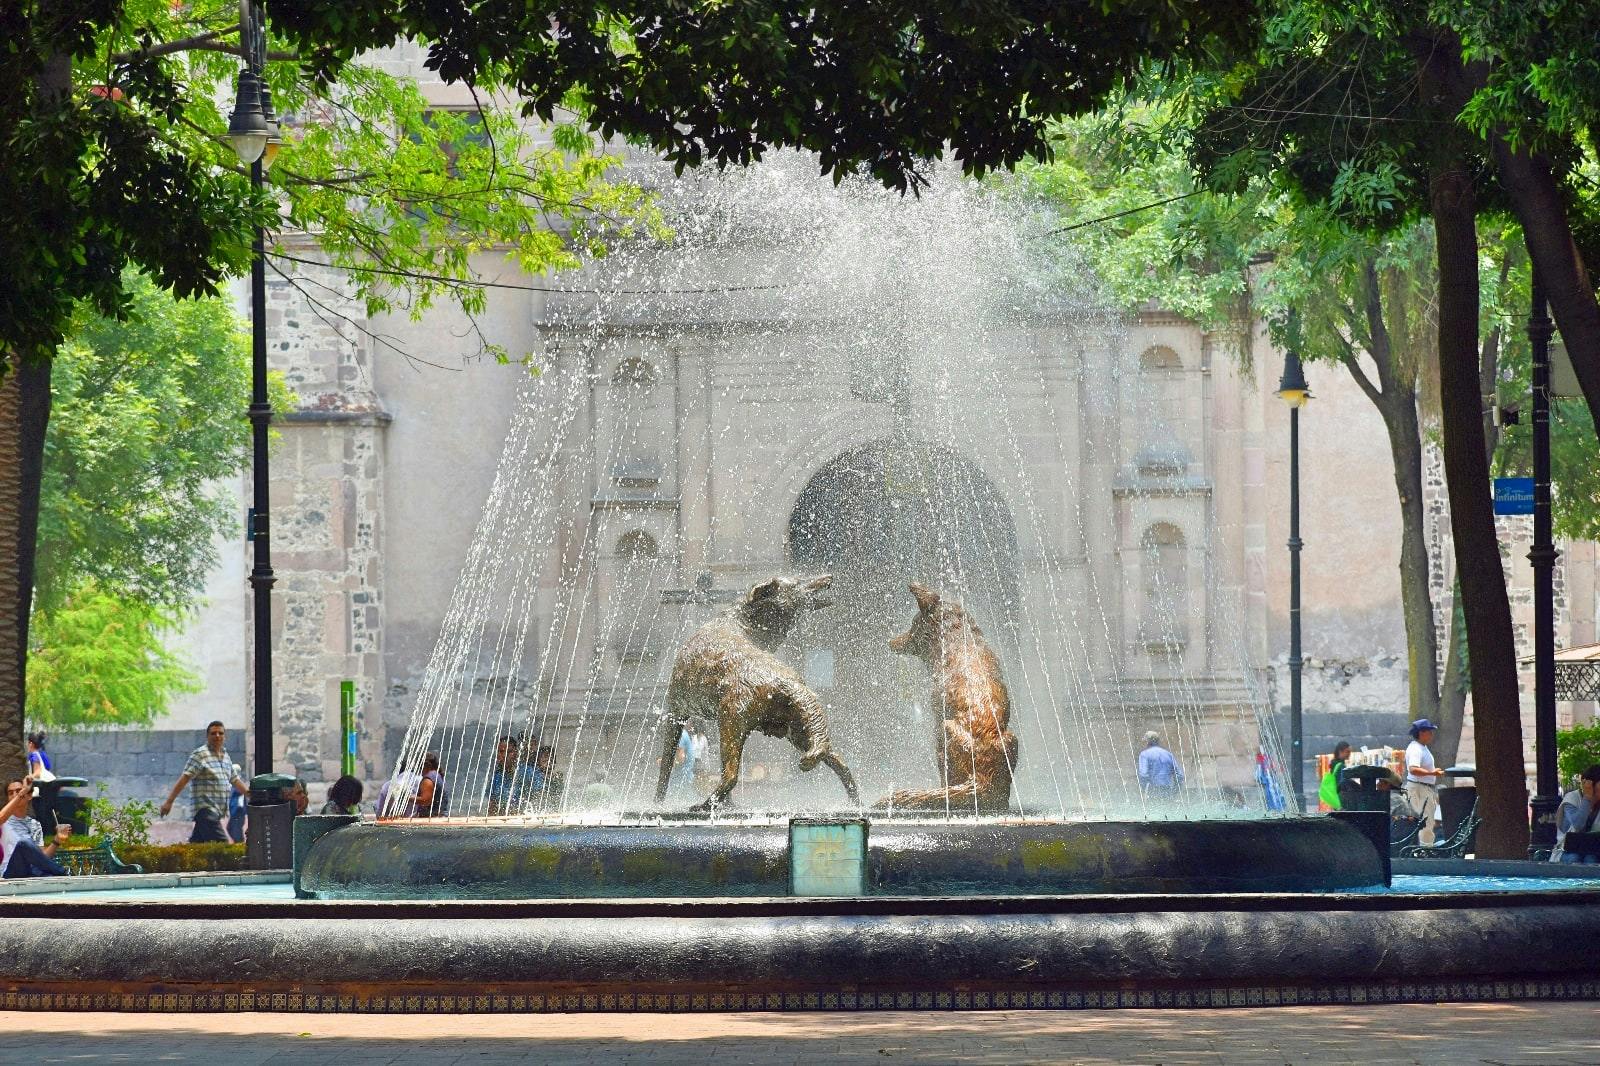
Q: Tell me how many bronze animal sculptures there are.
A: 2